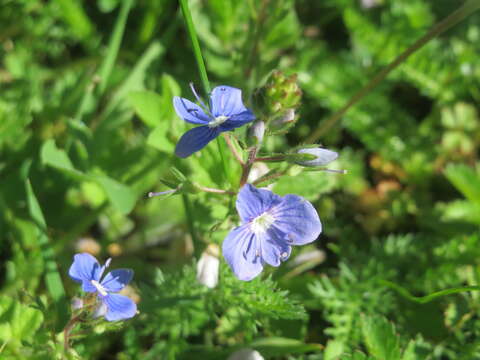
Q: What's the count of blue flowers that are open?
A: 3